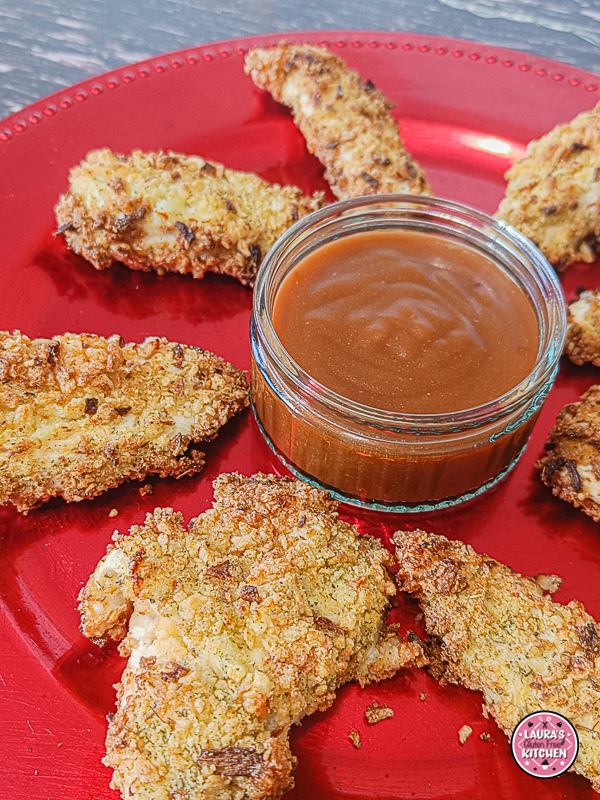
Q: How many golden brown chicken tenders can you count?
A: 8